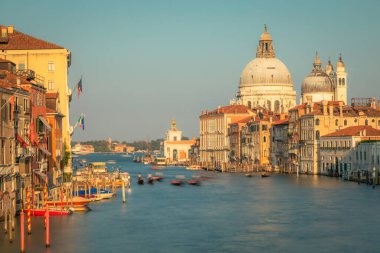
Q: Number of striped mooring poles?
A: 2